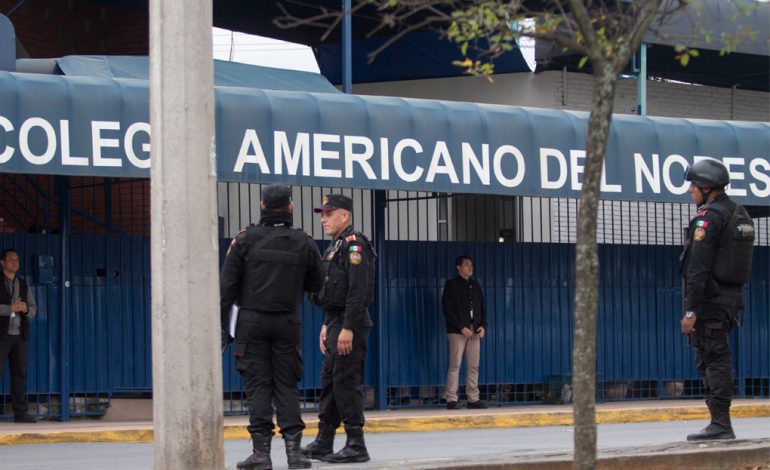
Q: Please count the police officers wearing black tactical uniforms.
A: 3